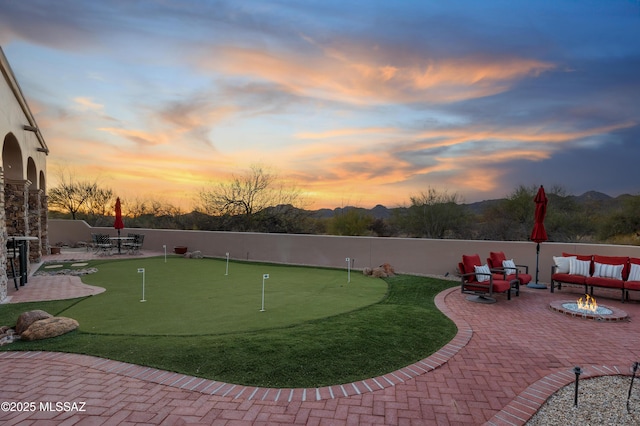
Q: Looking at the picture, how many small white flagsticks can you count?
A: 5